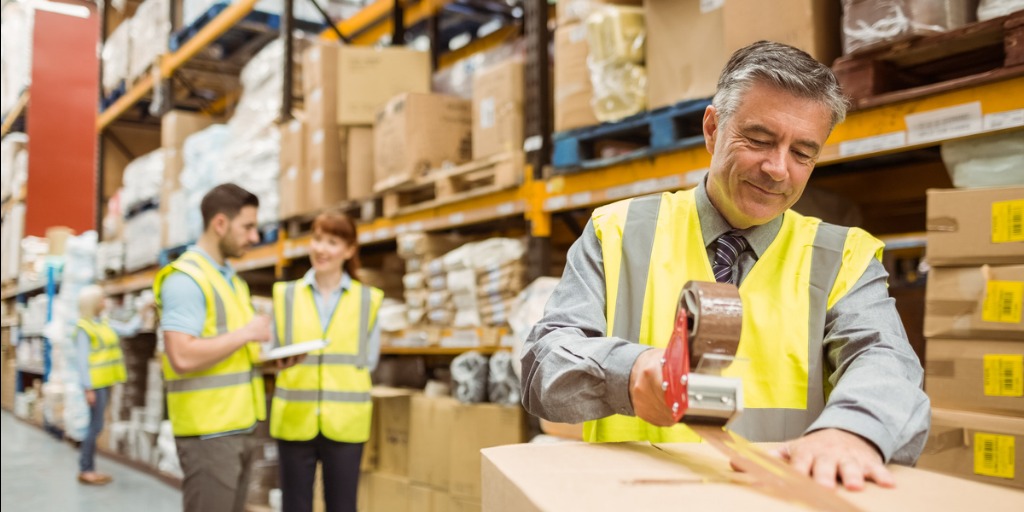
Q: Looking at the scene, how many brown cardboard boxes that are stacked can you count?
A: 4